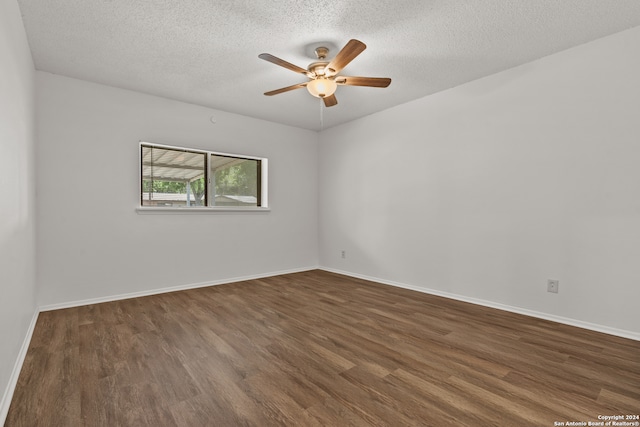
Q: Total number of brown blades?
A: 5